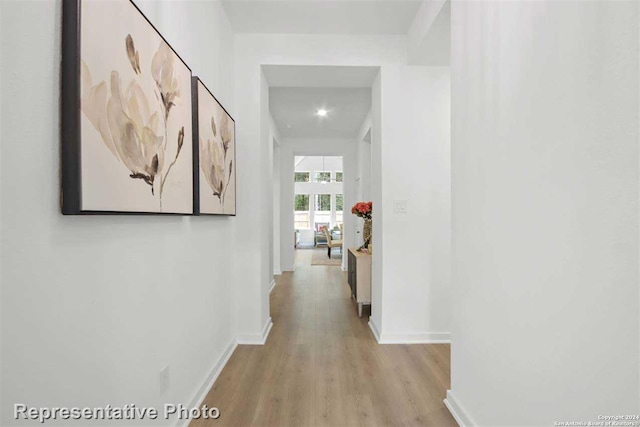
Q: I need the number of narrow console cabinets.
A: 1